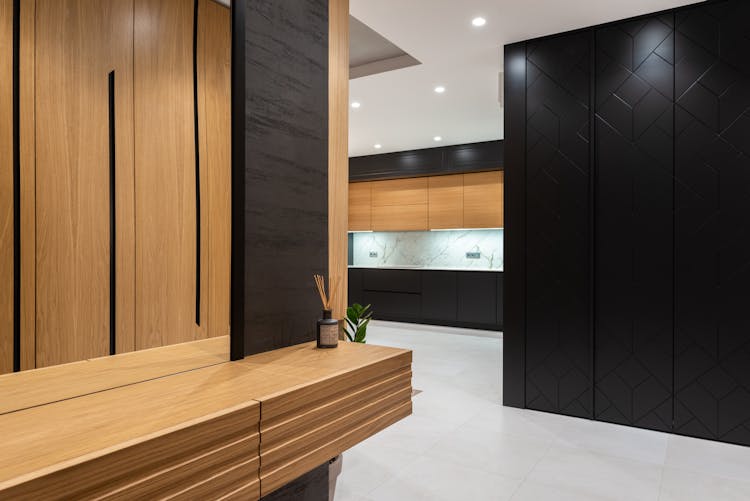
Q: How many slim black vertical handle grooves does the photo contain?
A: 3